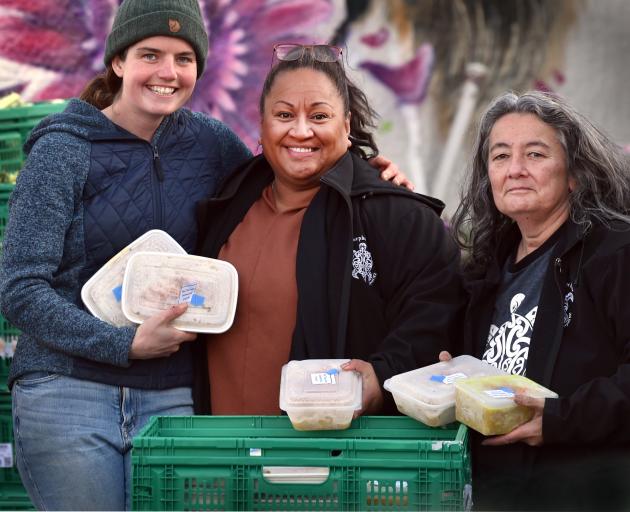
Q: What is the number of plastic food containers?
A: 5